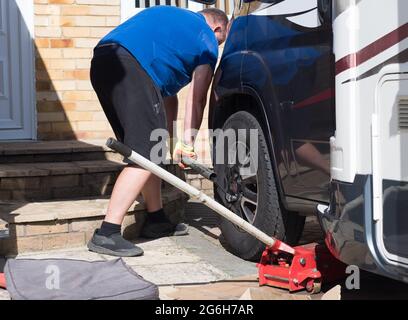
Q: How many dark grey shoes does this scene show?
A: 2